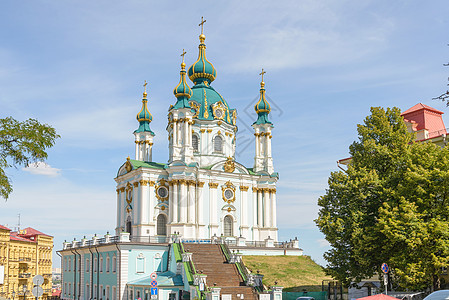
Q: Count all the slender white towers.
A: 3